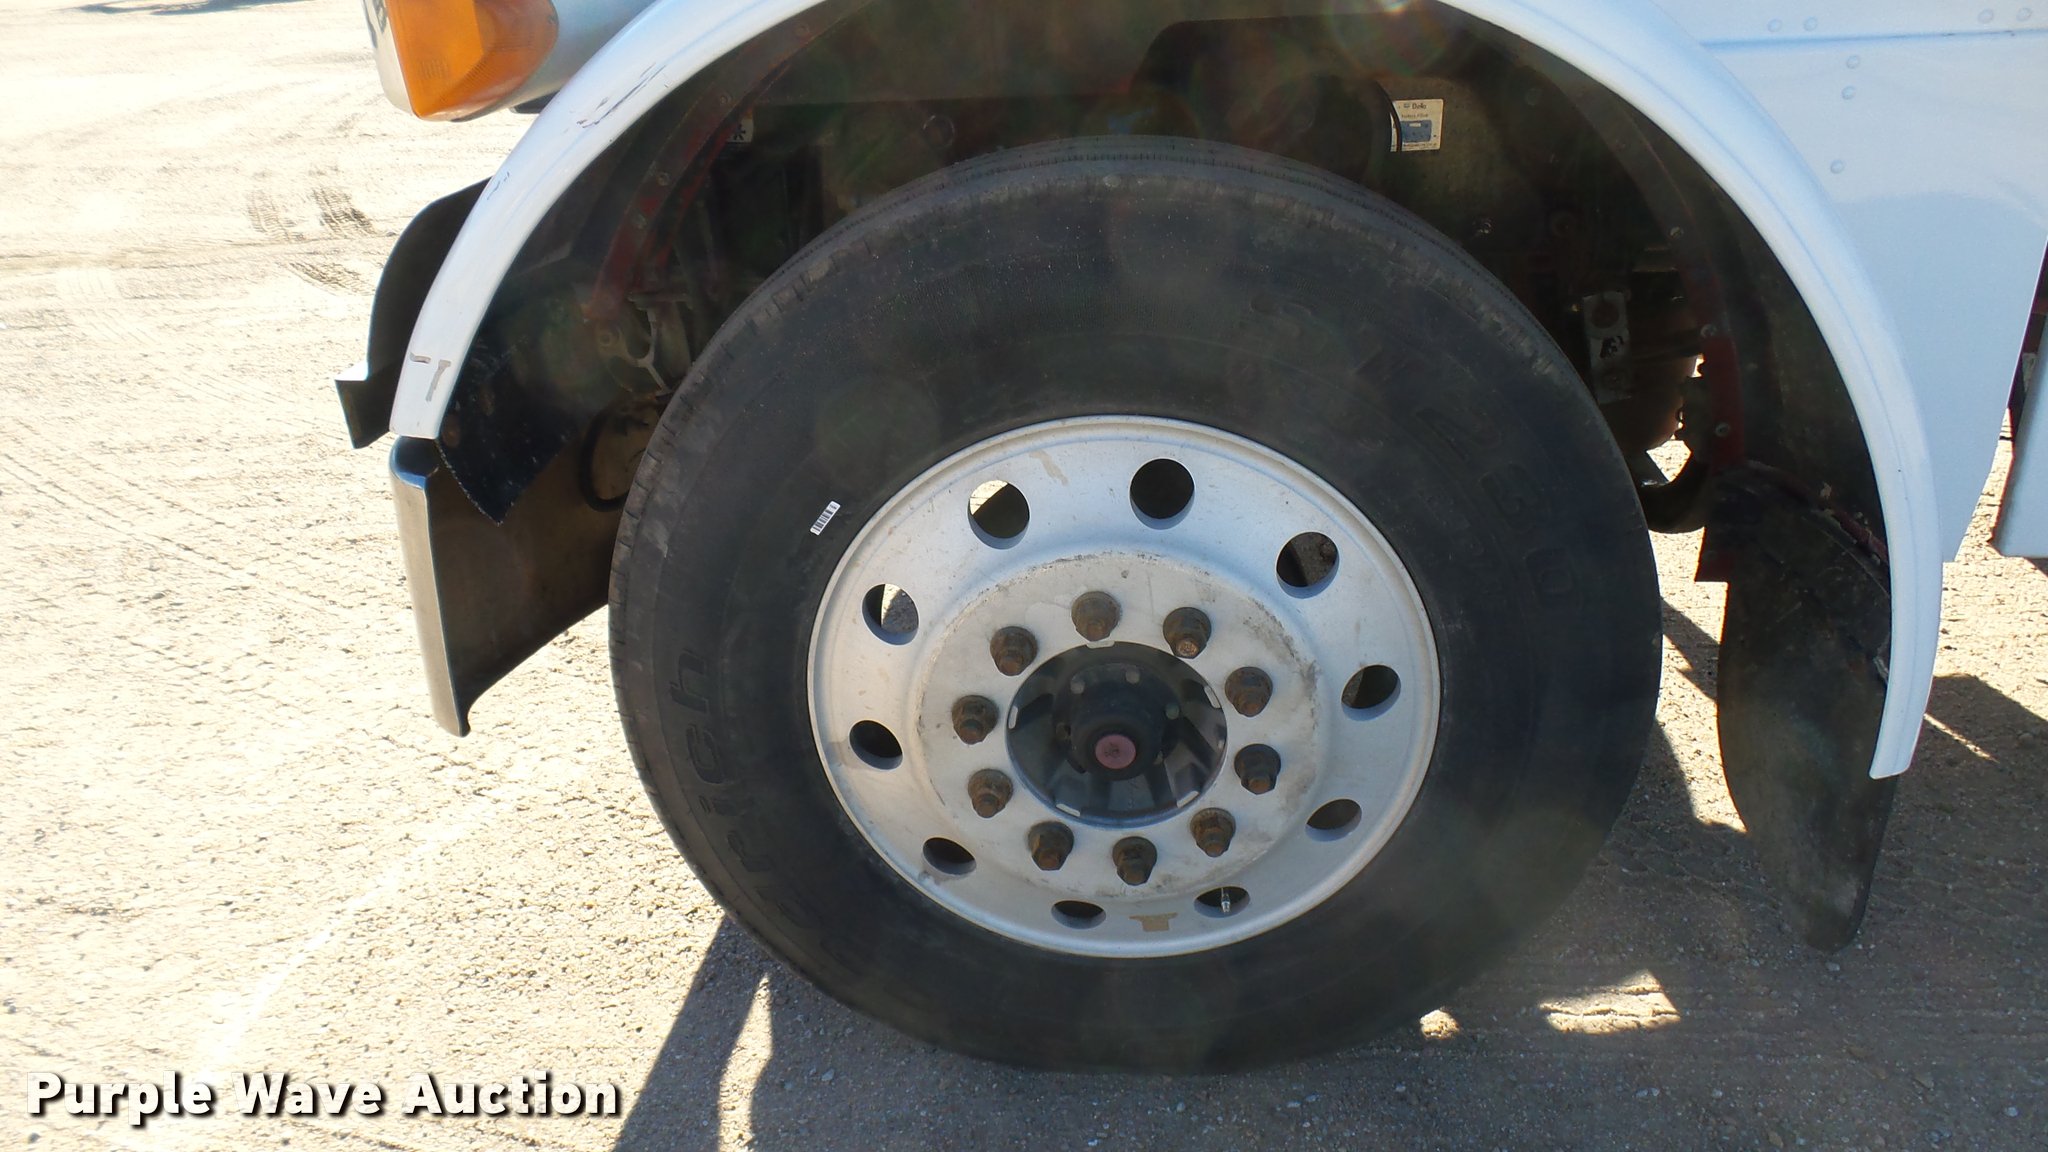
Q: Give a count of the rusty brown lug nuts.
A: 10